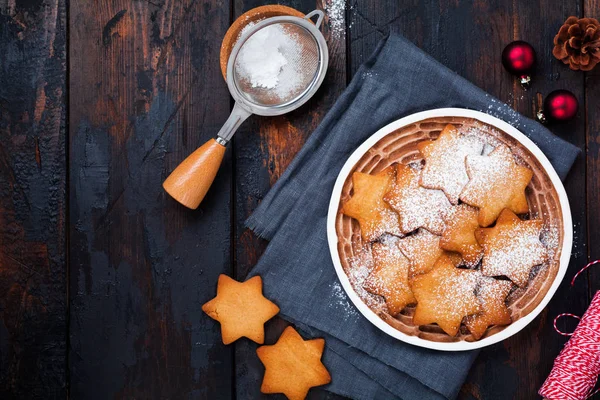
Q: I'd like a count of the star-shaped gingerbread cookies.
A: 12